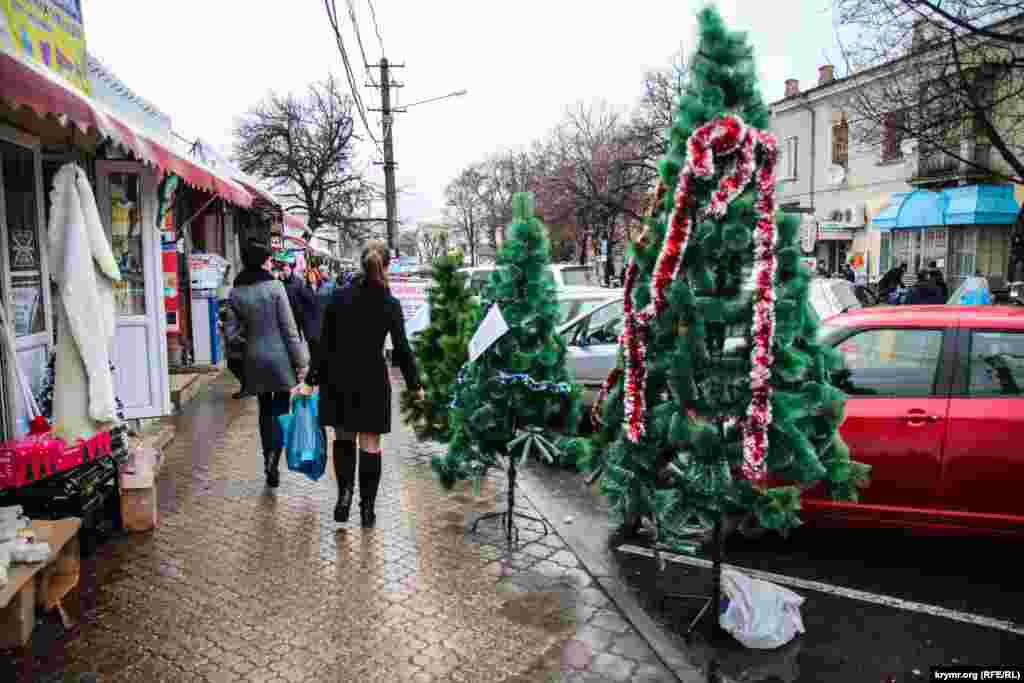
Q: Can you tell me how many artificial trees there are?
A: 3